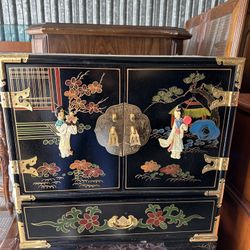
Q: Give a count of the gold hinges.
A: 4